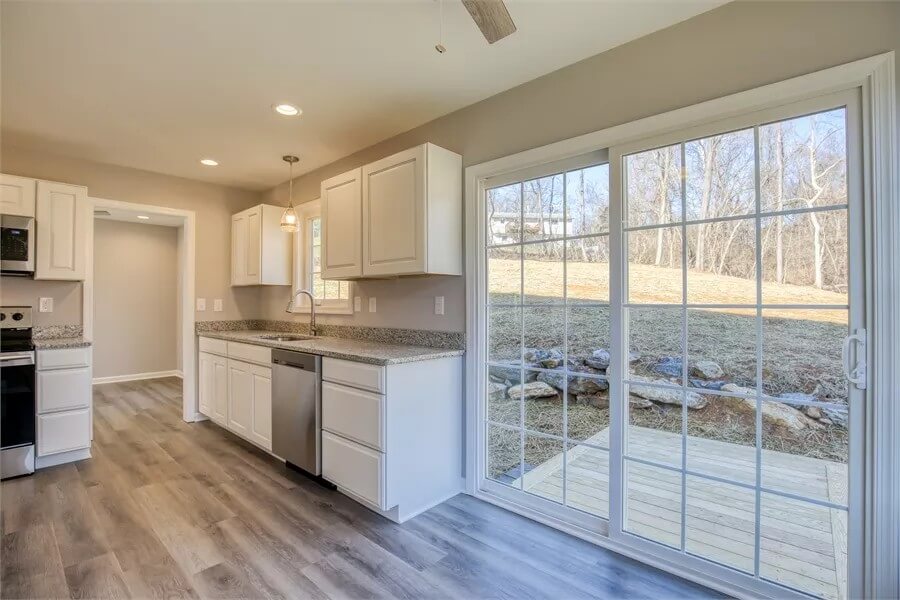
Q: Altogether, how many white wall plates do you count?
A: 6